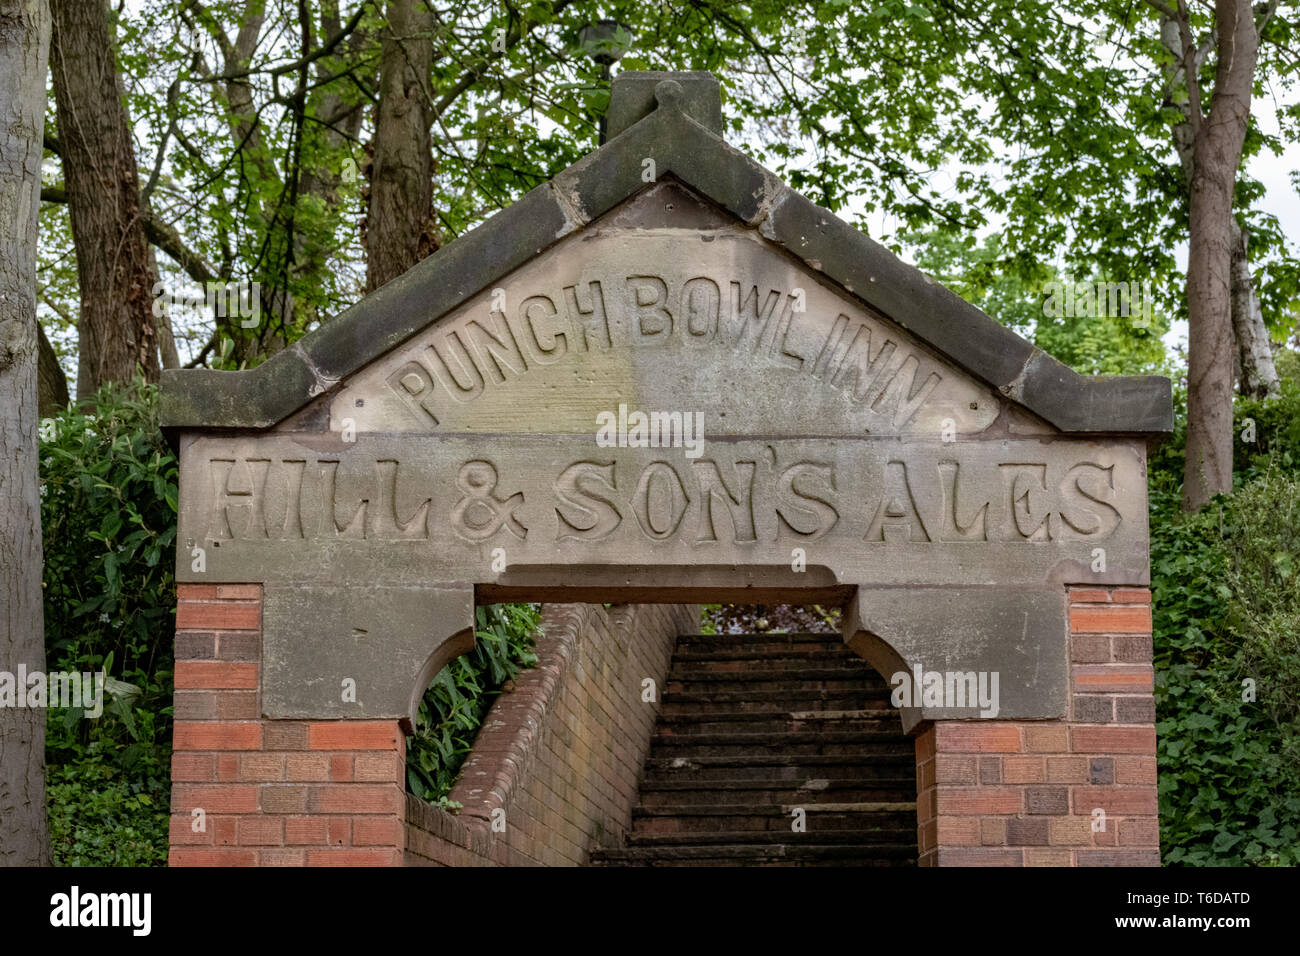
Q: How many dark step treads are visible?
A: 11